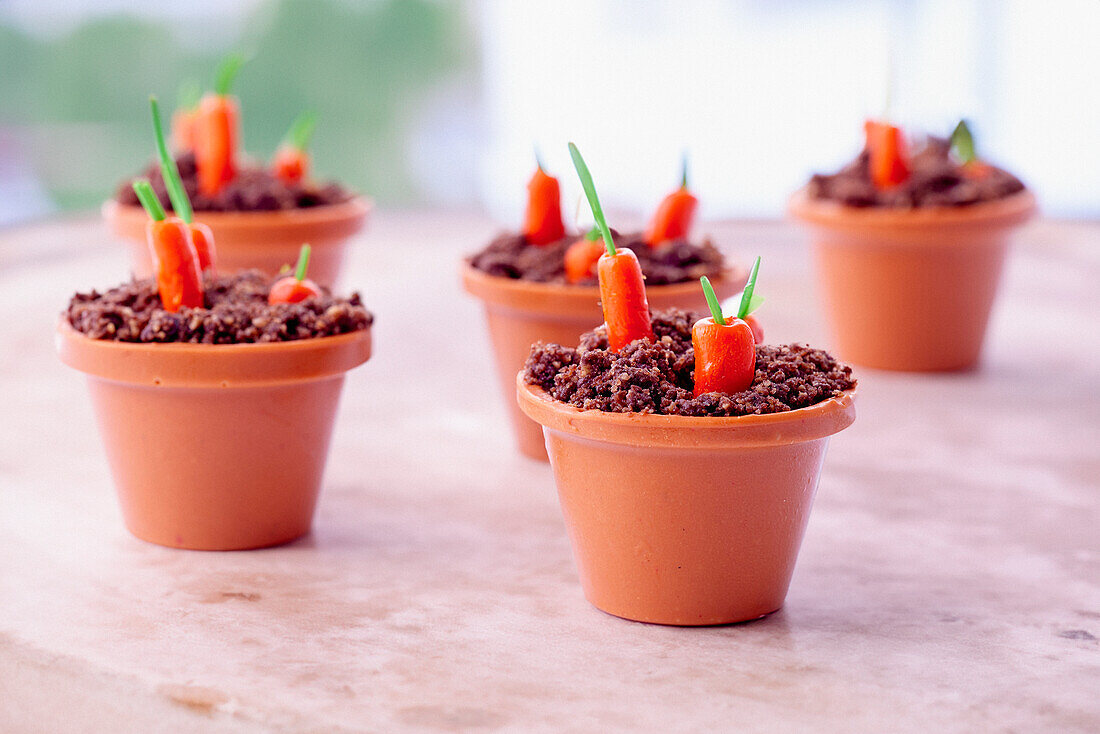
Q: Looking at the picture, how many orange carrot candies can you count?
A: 14